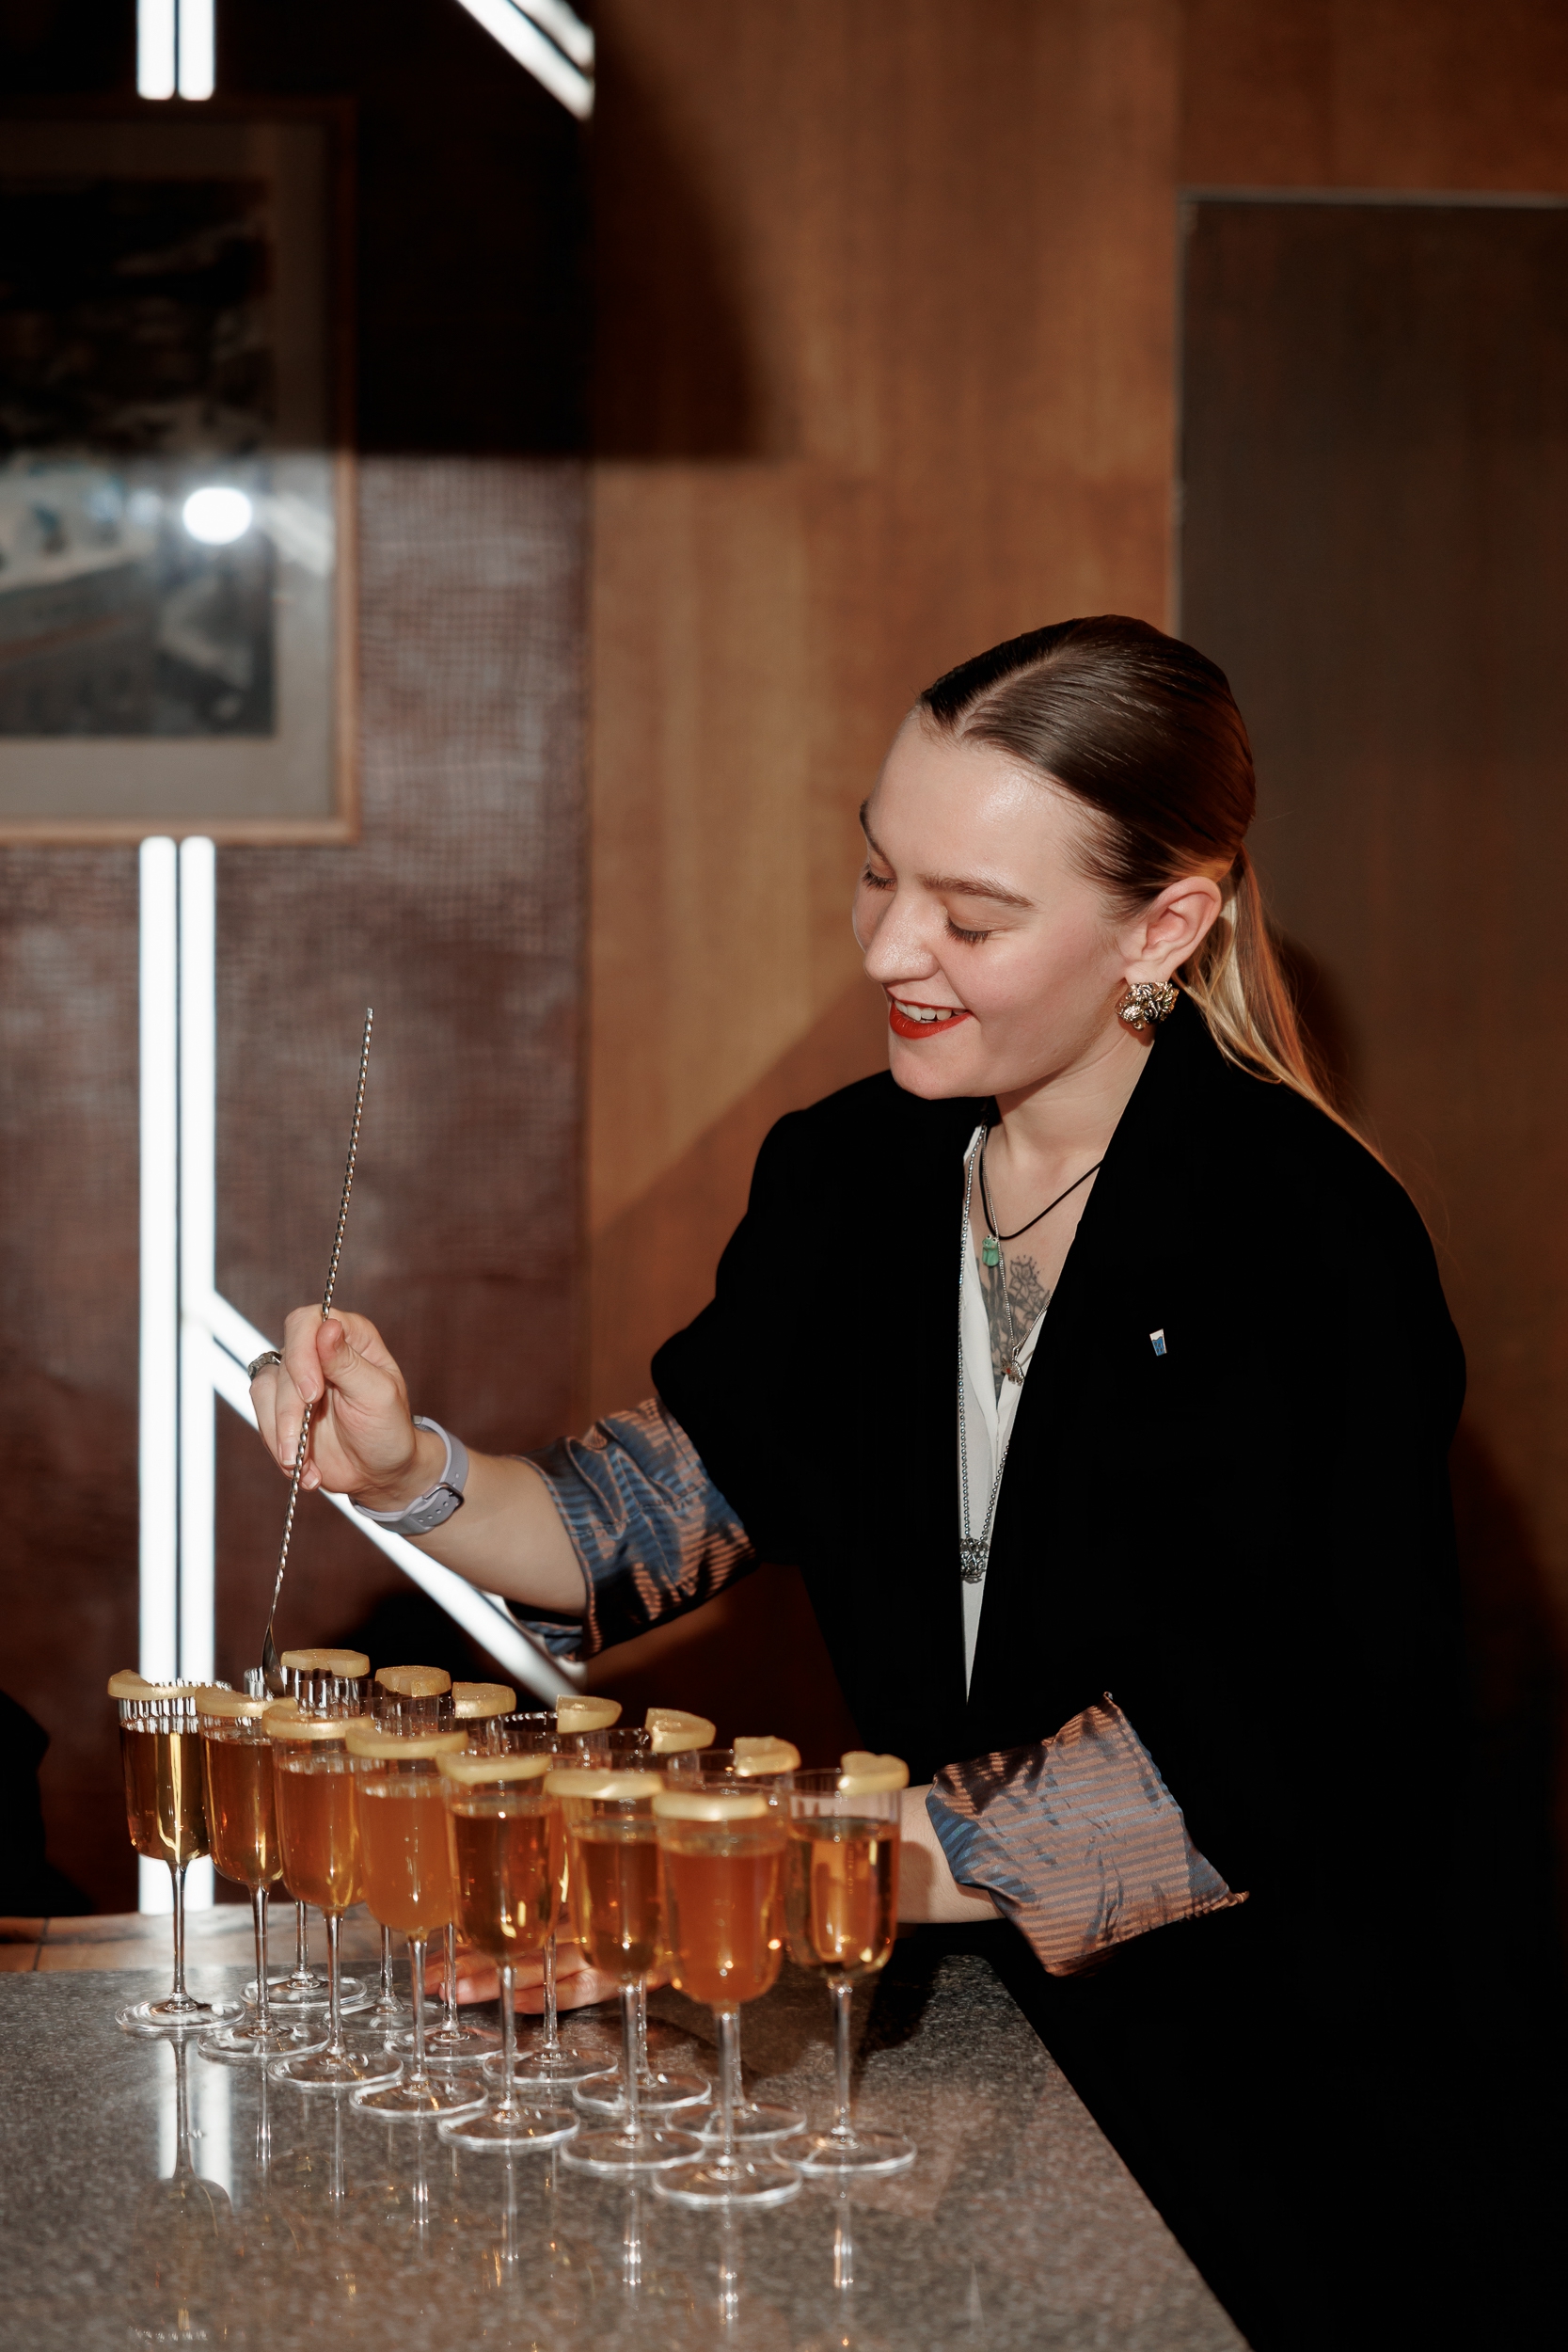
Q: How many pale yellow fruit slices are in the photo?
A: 14